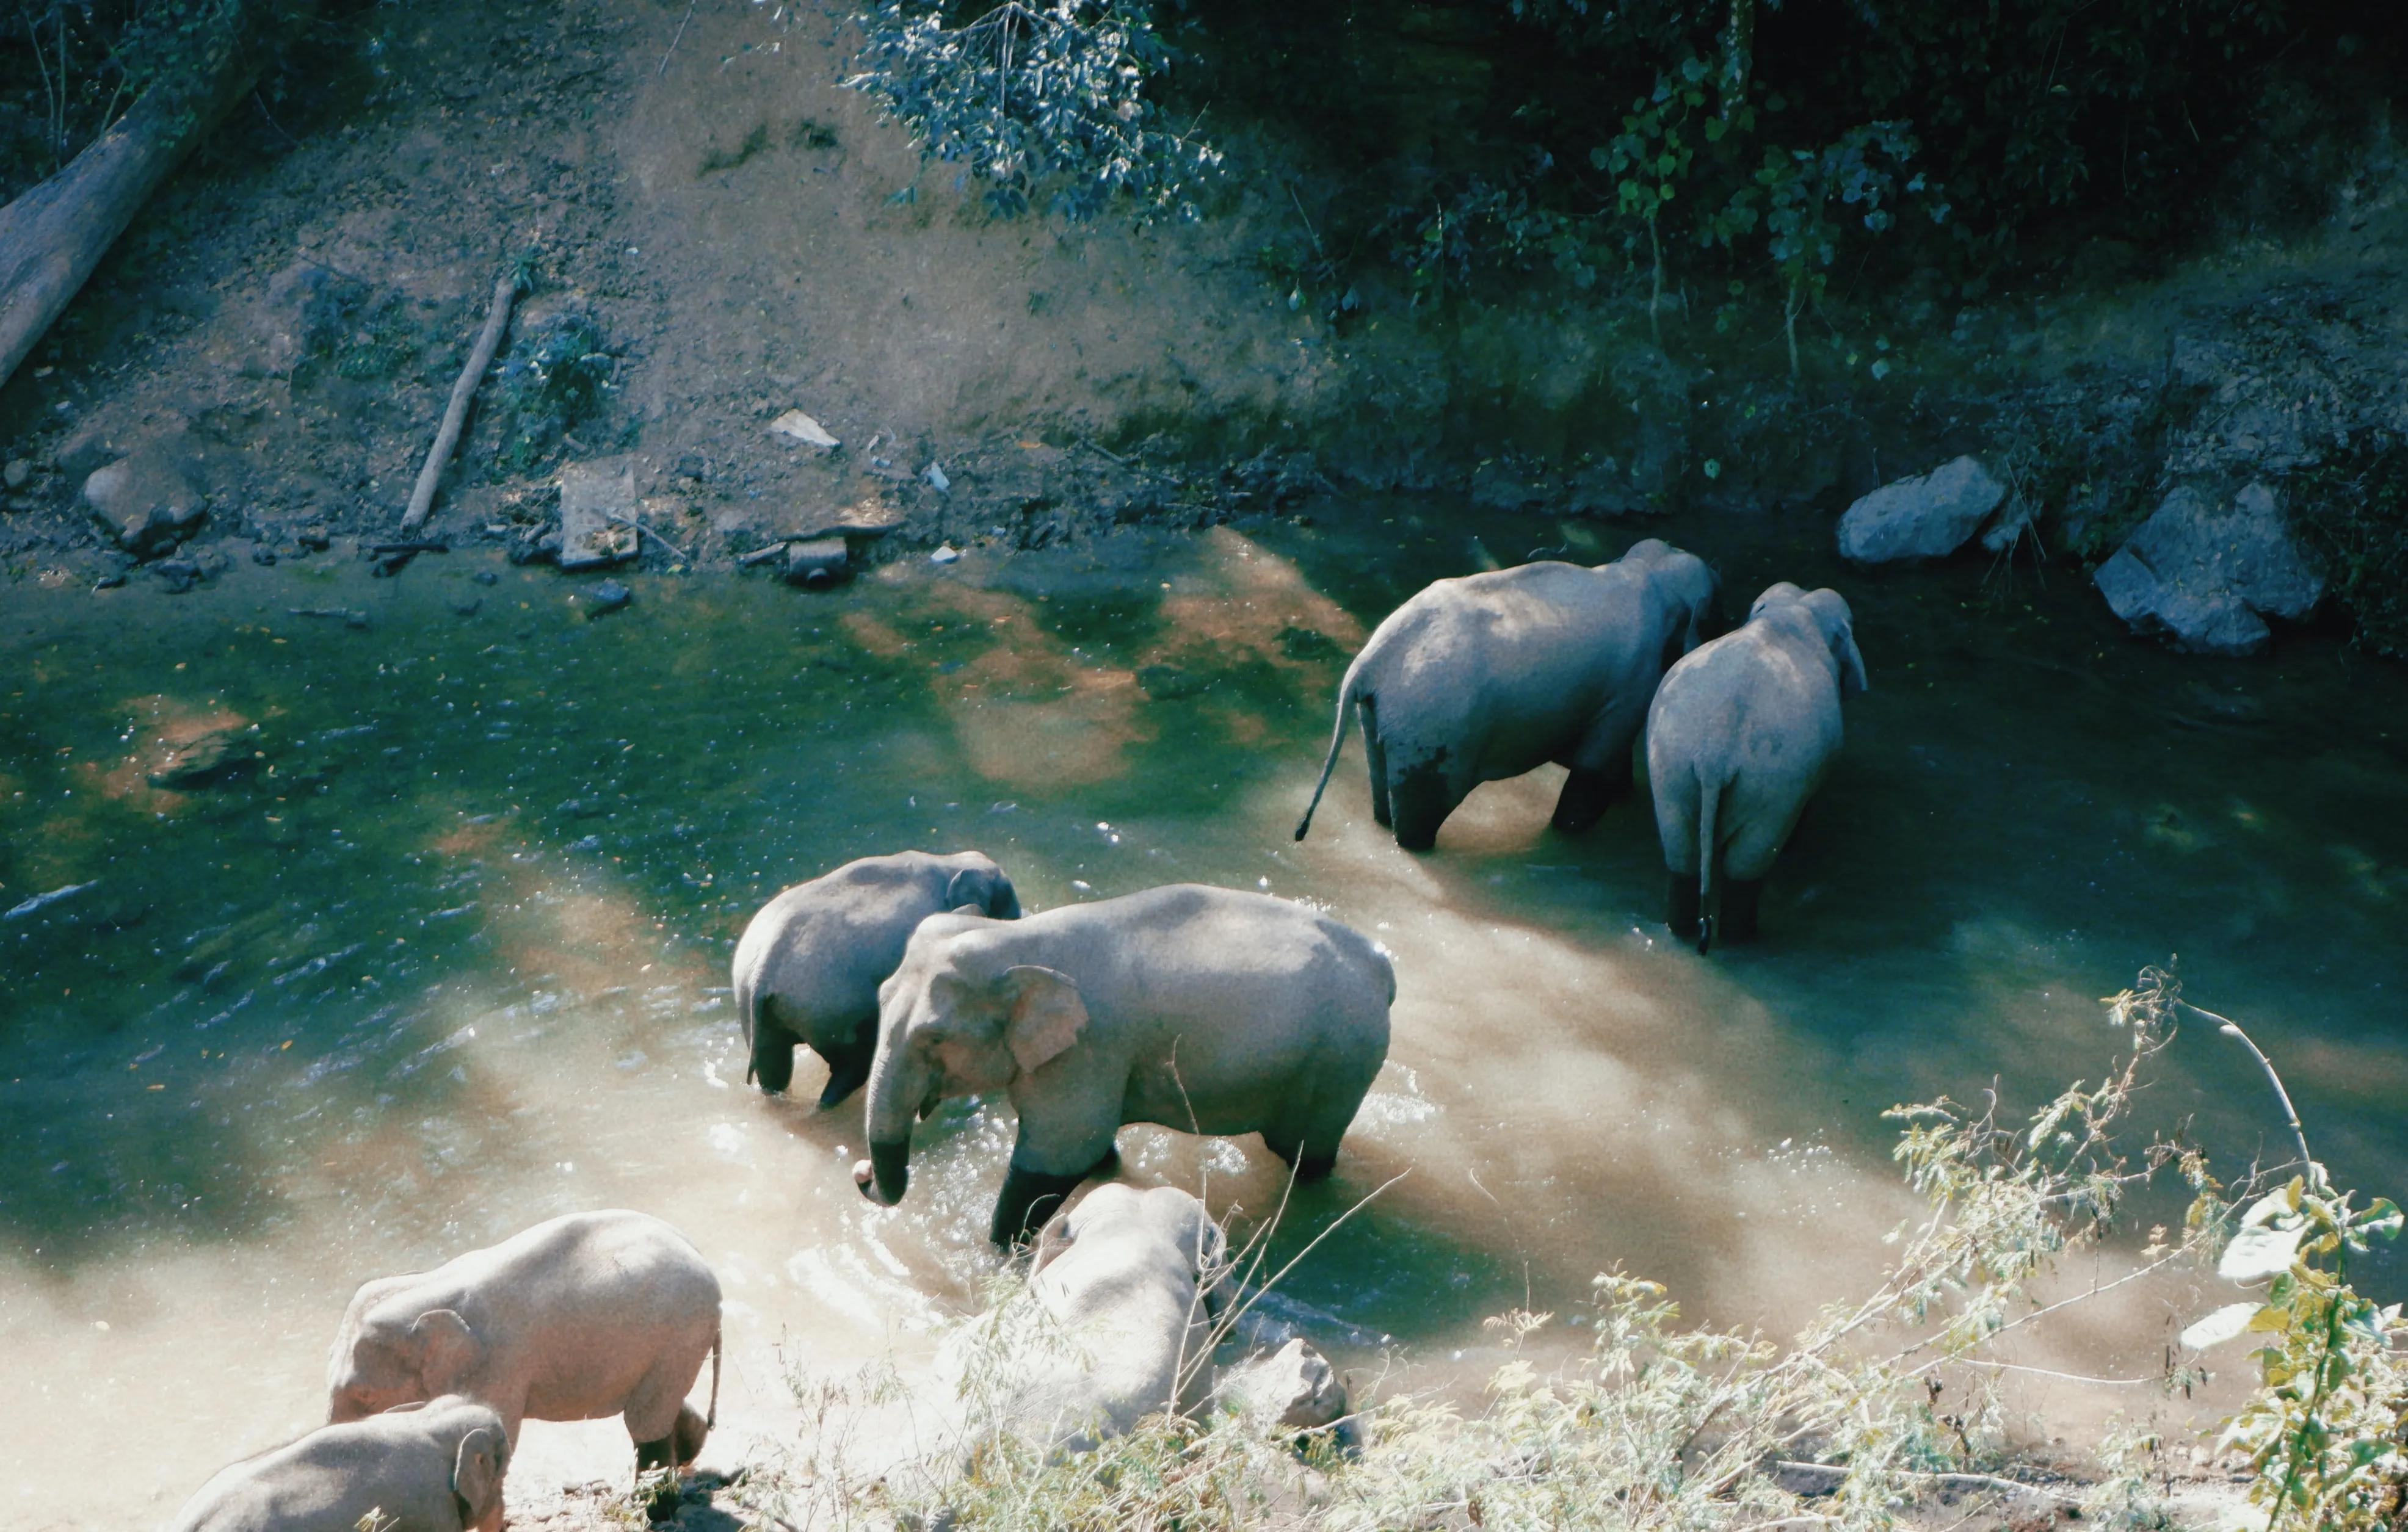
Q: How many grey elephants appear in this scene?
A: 7